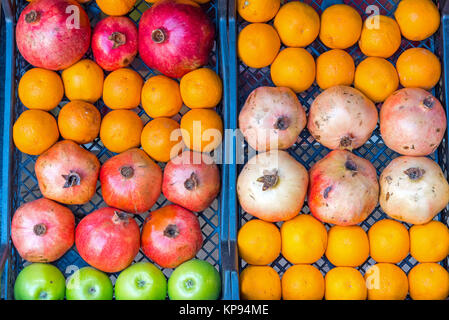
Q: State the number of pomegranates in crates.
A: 15